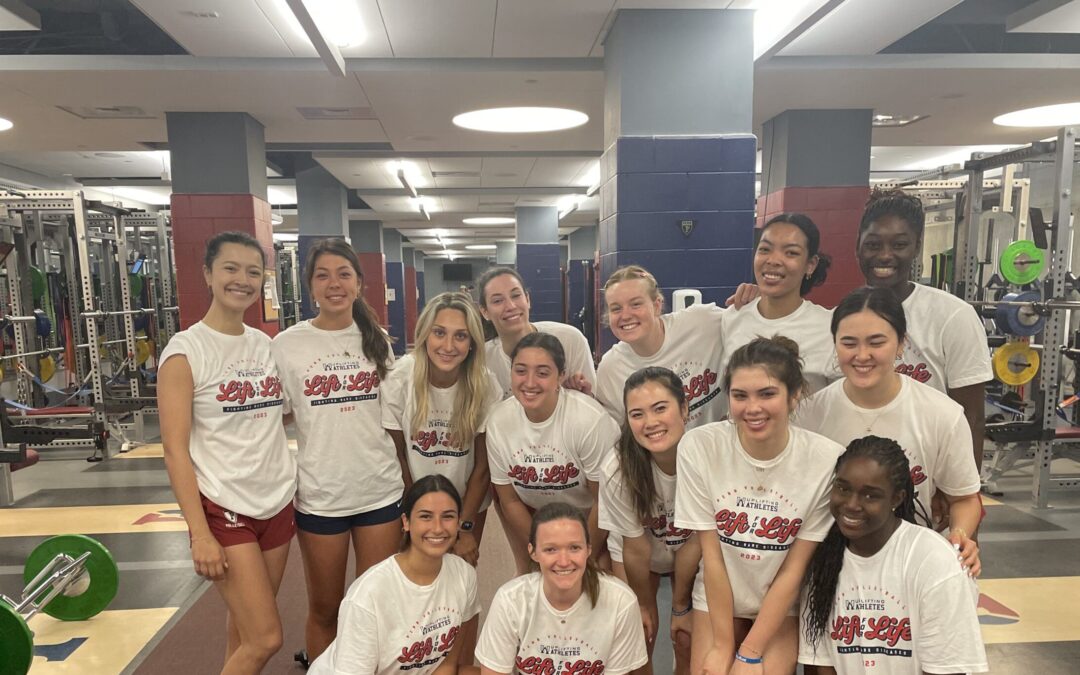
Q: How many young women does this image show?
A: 14